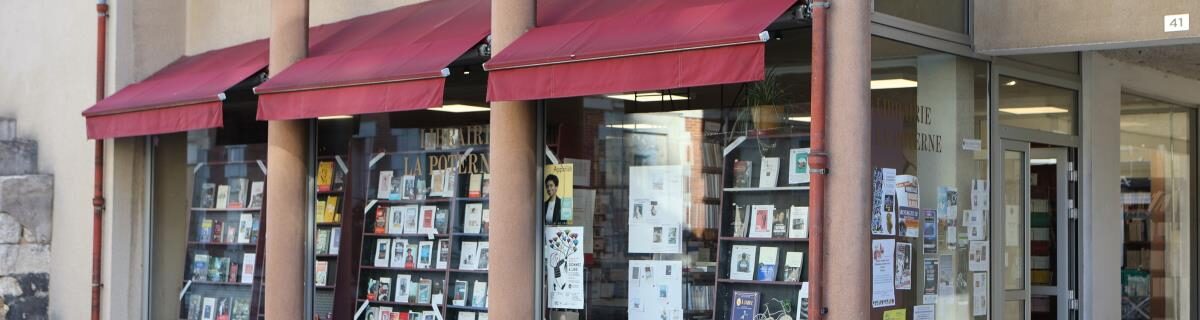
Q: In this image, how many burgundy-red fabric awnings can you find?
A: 3